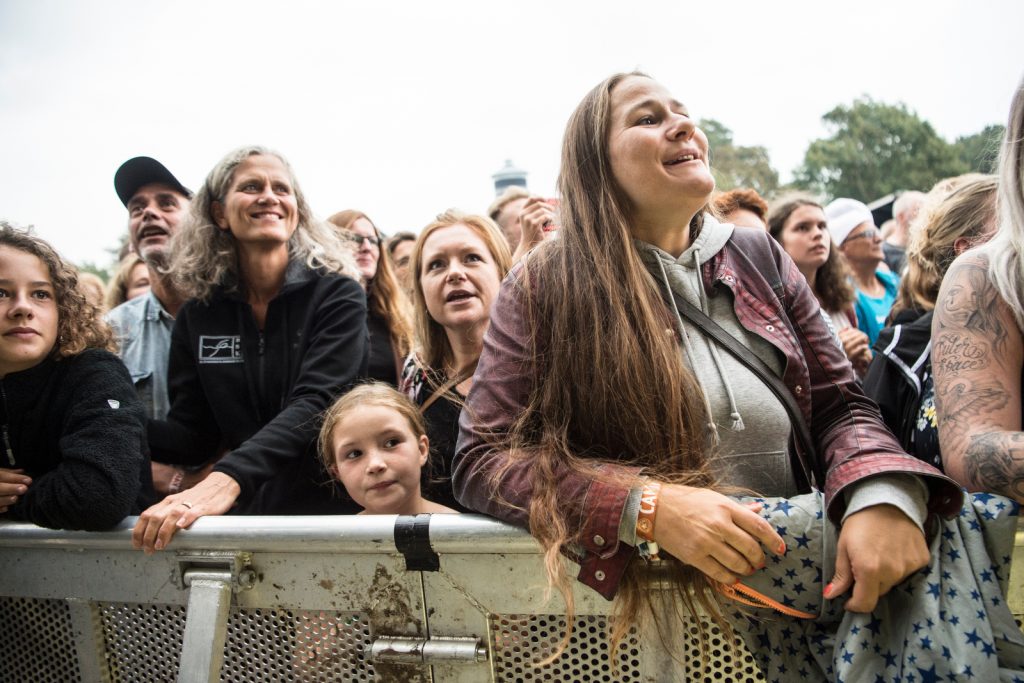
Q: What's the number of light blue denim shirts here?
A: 1